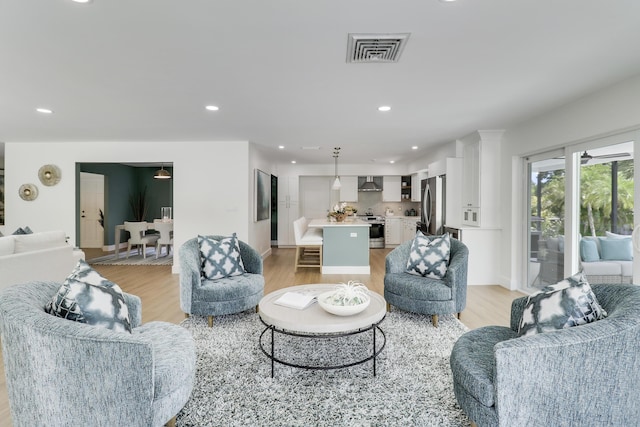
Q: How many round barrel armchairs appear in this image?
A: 4